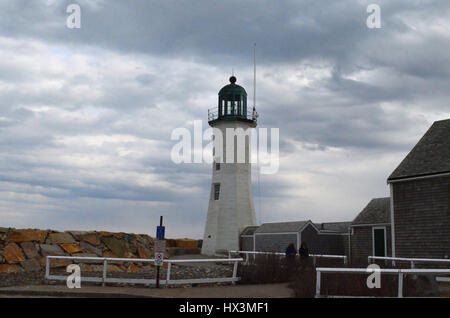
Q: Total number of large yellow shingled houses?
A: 0